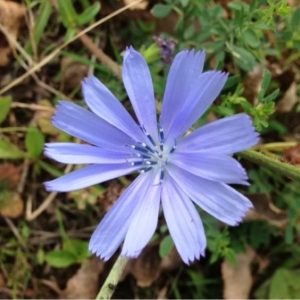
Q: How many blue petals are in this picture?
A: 13